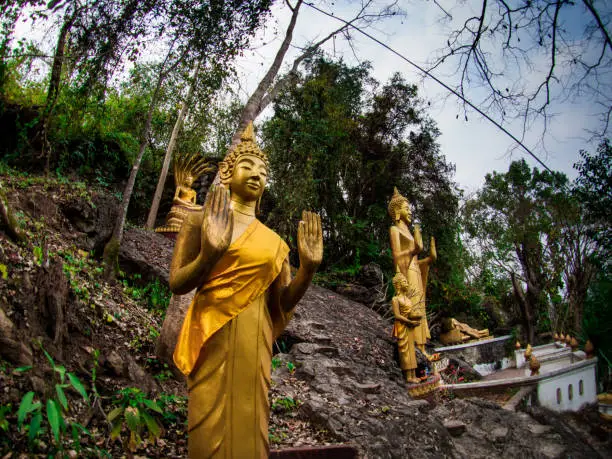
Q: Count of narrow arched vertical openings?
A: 3